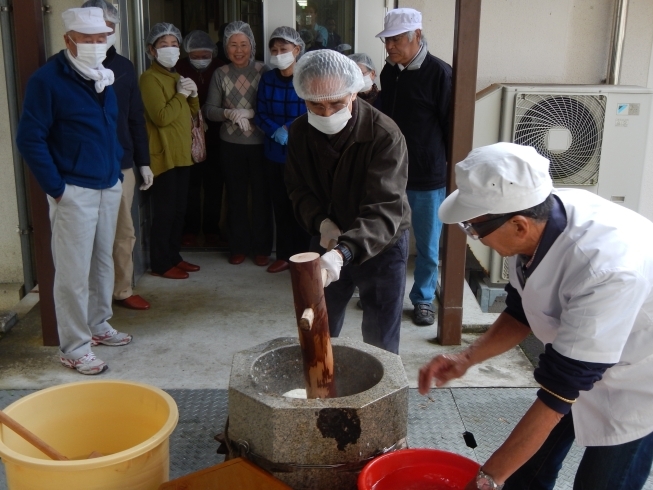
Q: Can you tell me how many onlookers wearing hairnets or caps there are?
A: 8